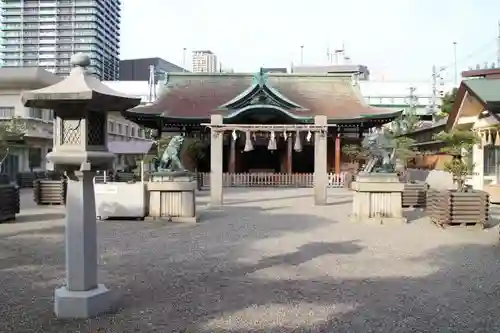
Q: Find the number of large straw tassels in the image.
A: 3